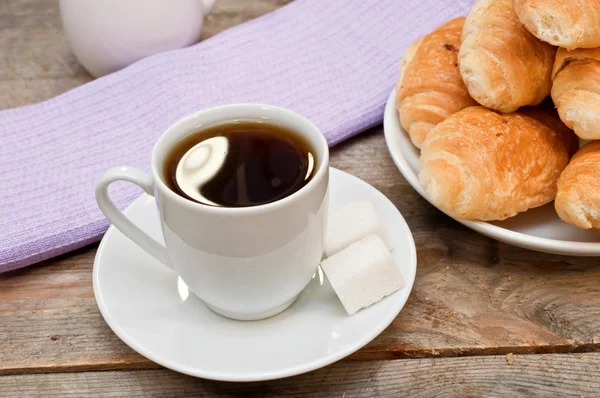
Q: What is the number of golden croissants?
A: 6